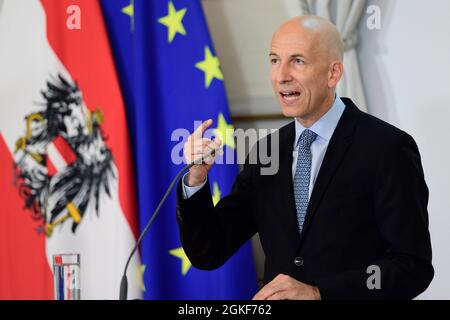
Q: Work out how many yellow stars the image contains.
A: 7